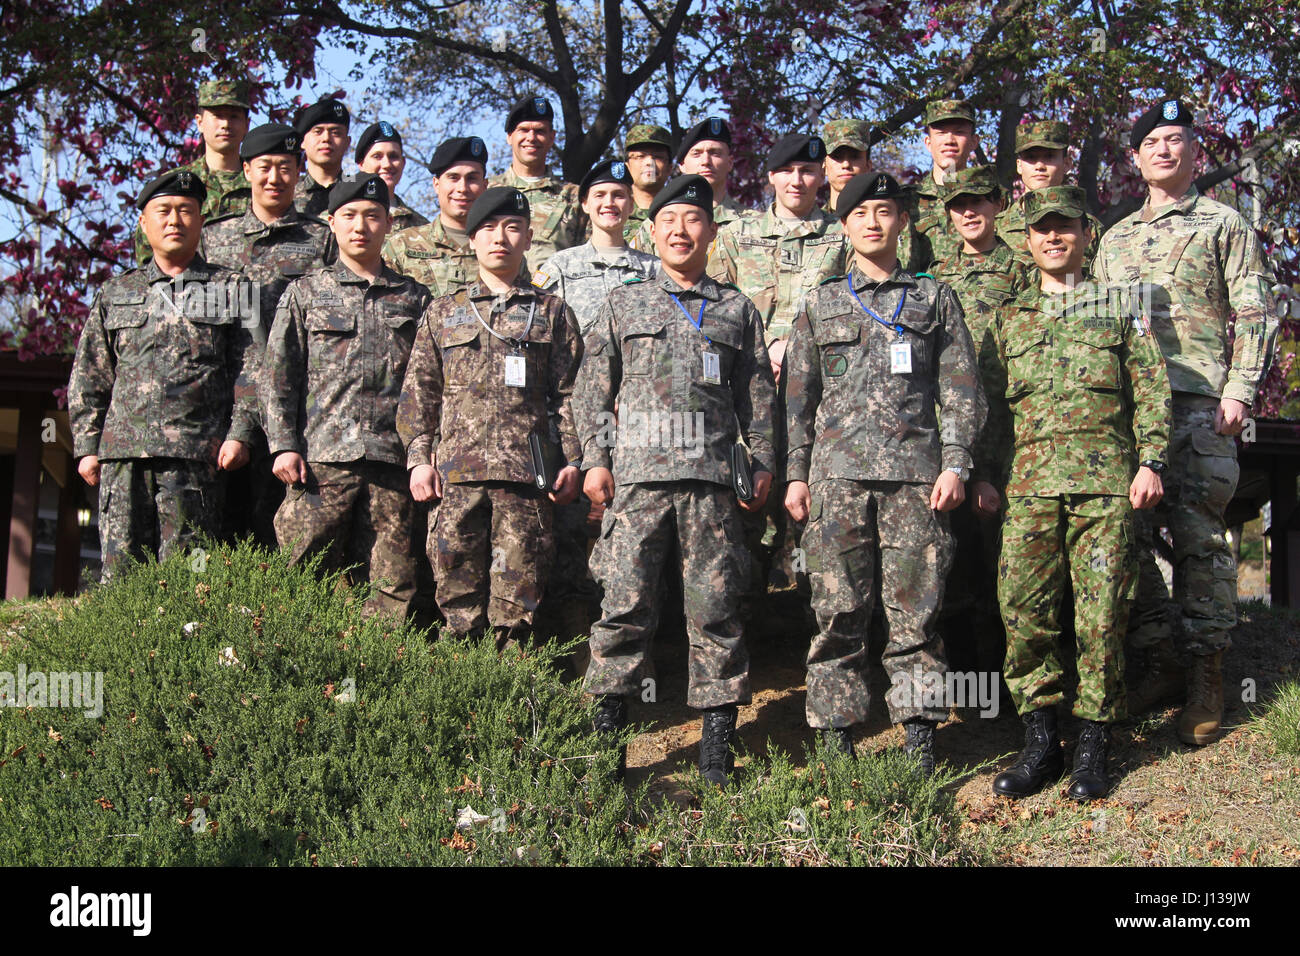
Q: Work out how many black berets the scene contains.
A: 14